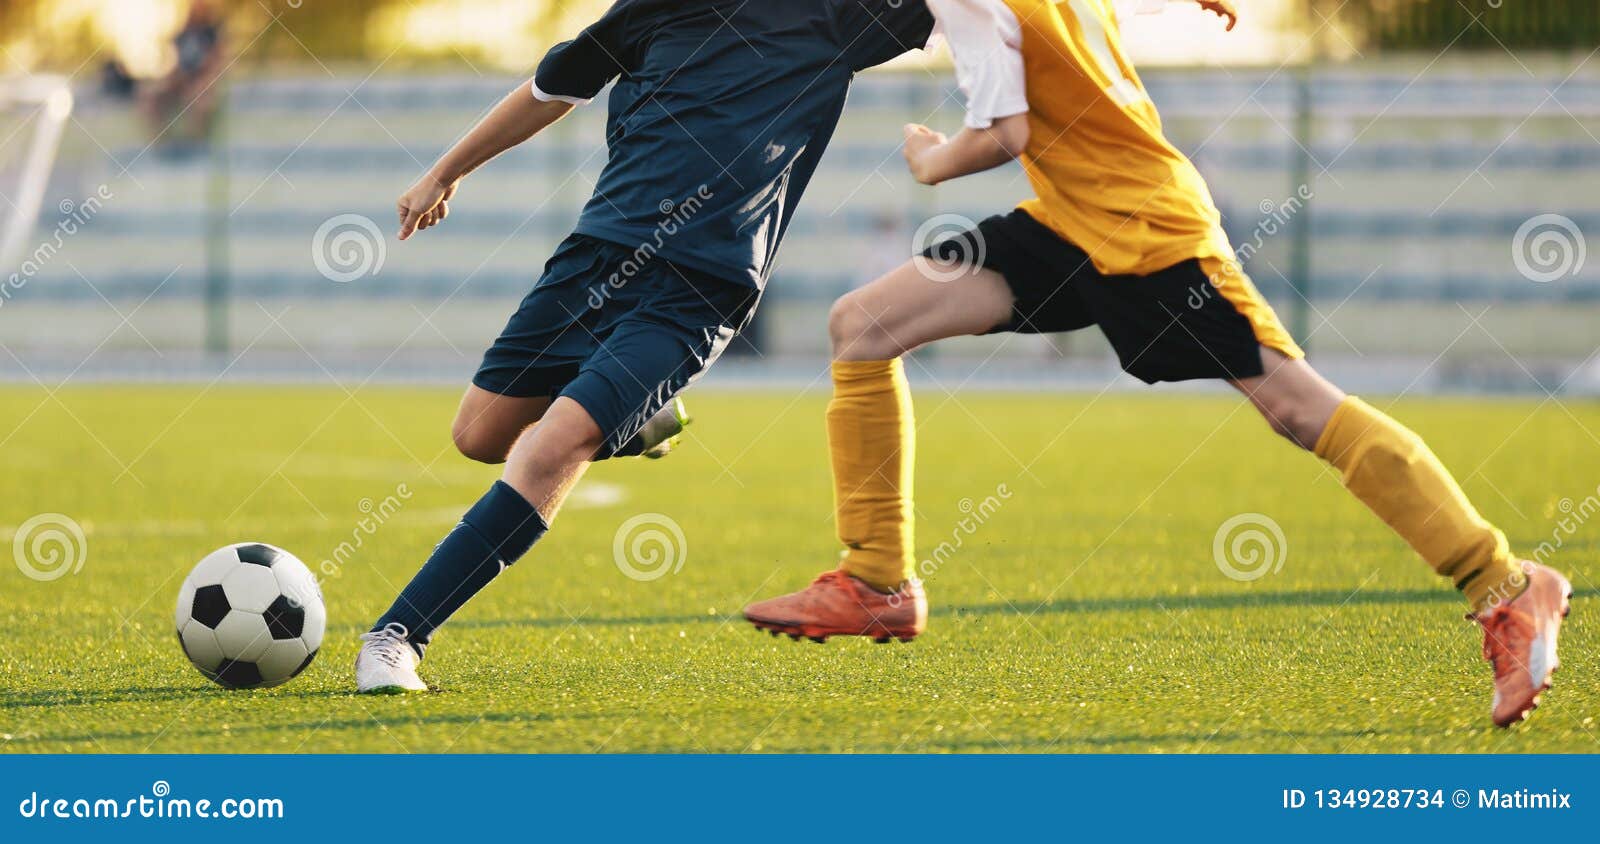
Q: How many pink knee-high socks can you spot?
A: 0